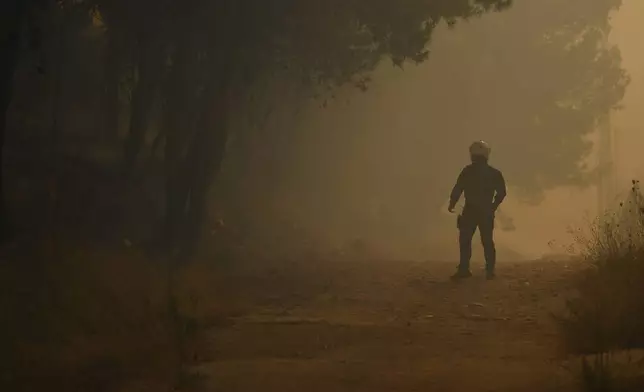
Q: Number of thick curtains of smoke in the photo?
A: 1